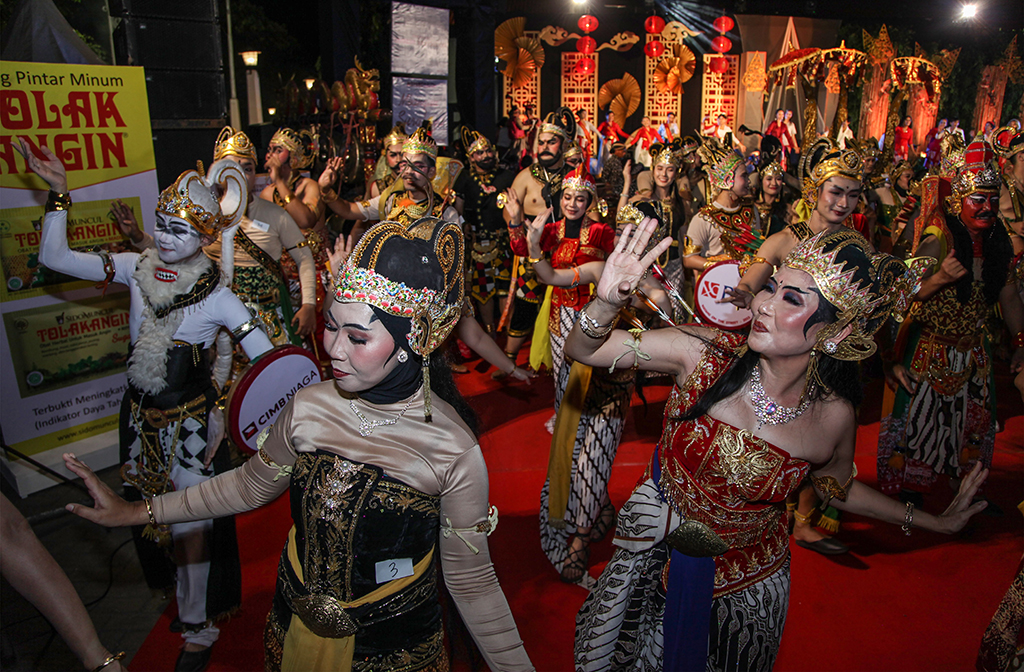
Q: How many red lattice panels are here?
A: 4